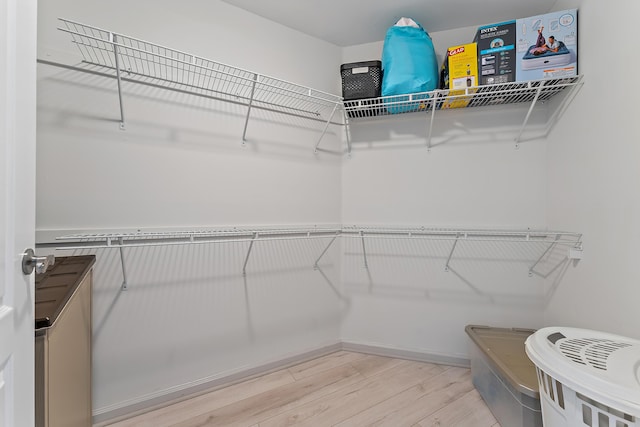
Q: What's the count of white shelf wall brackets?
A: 12